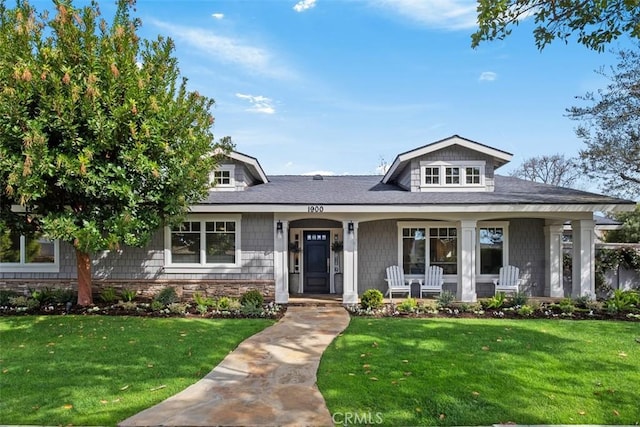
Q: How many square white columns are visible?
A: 5